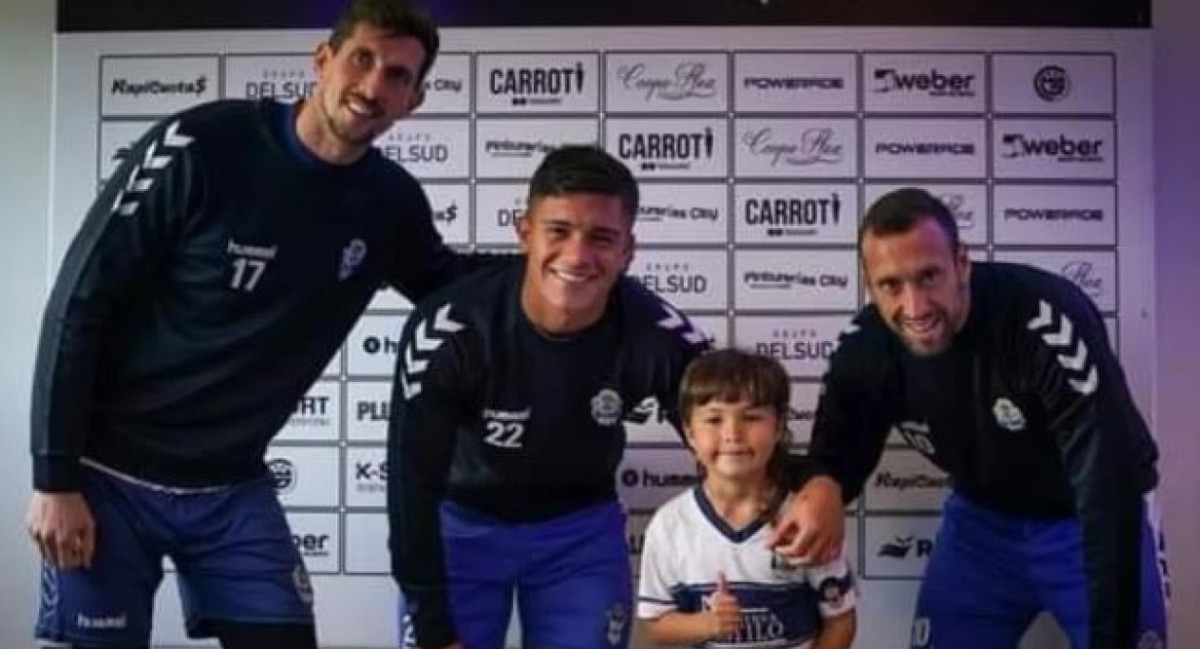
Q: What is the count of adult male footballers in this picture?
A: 3